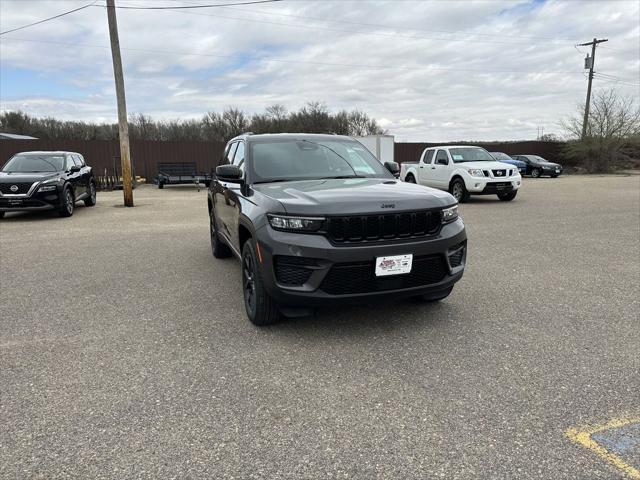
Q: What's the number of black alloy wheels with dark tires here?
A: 2